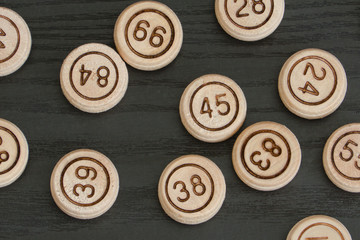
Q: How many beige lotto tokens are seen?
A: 12